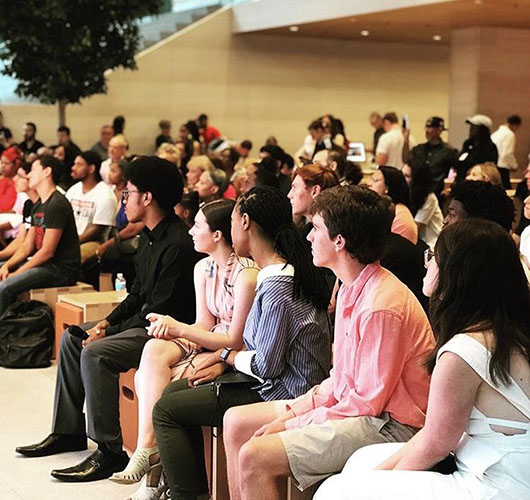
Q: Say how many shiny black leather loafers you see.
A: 2